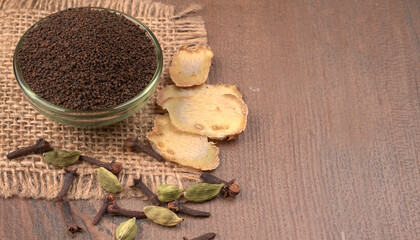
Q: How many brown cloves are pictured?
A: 11